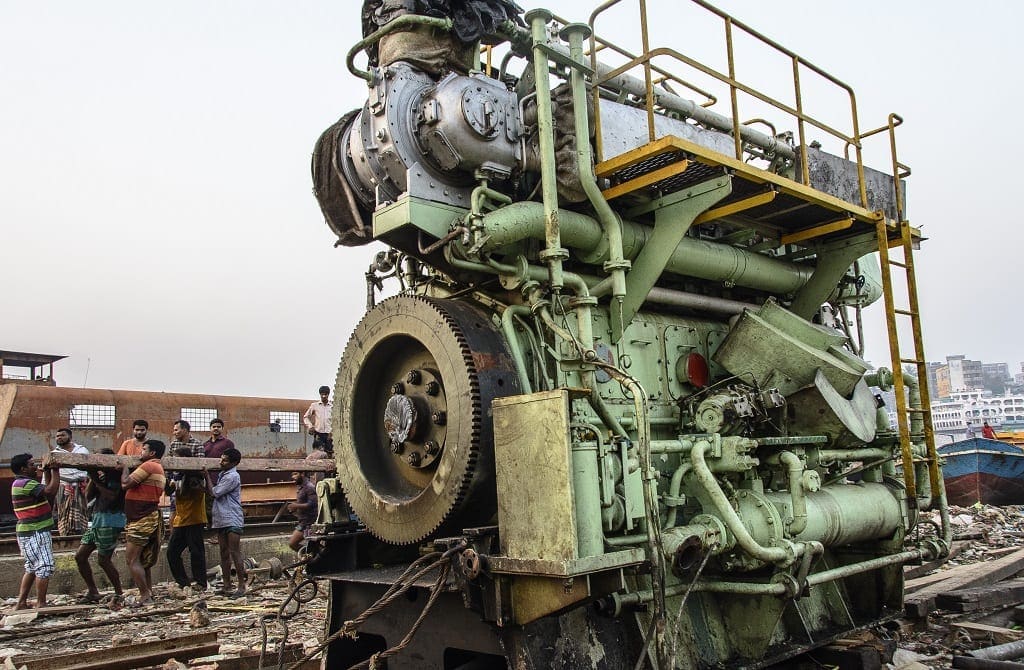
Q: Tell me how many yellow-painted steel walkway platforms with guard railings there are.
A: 1